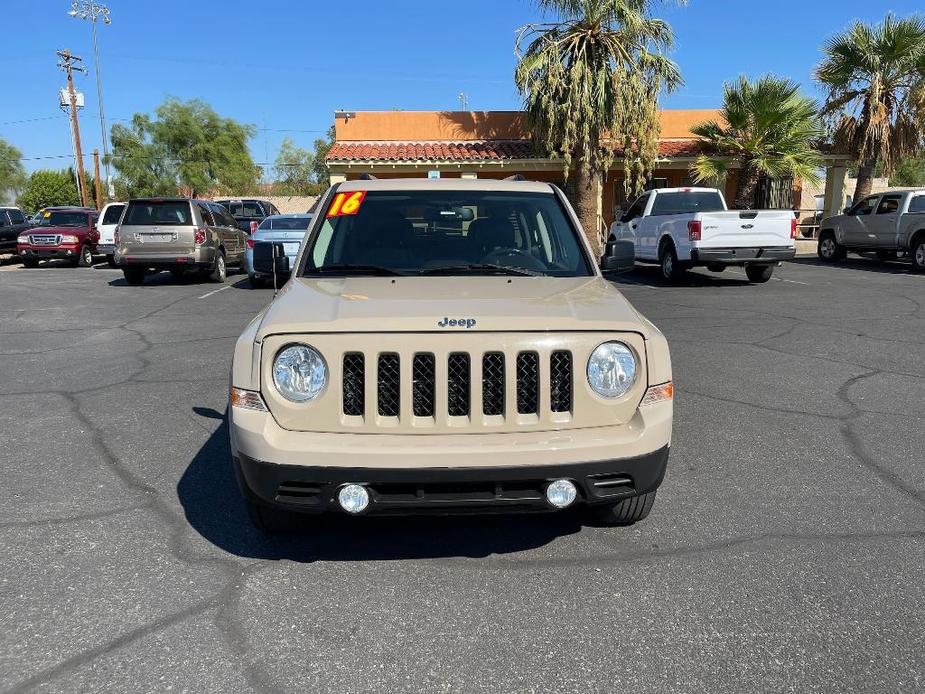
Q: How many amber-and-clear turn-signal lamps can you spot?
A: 2